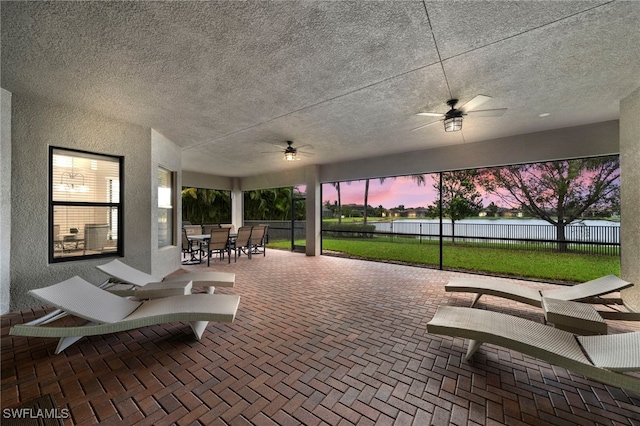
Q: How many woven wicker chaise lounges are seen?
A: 4